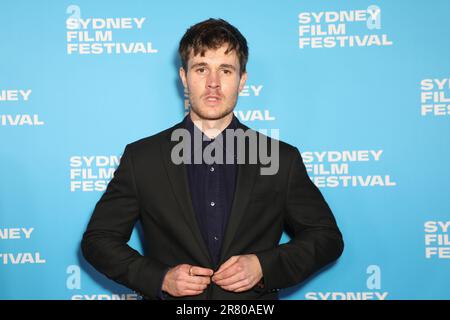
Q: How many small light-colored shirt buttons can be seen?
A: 3